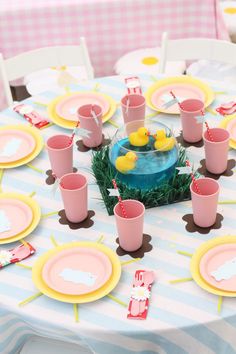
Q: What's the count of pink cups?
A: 8